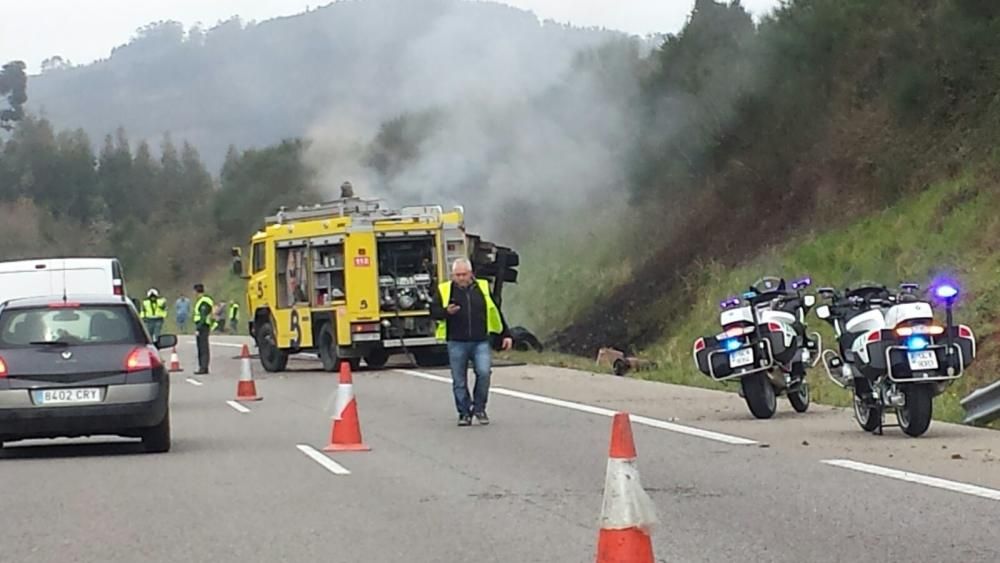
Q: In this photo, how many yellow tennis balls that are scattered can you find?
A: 0